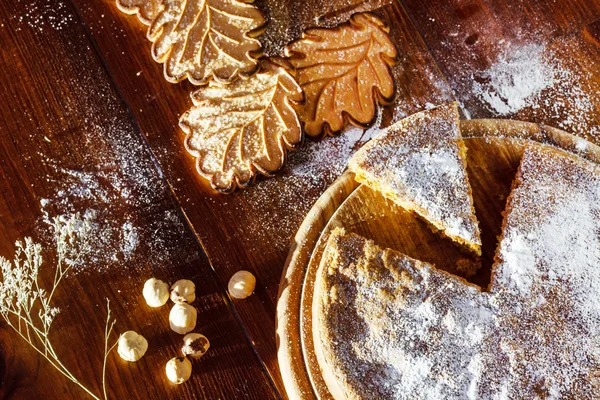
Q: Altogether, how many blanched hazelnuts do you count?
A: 7